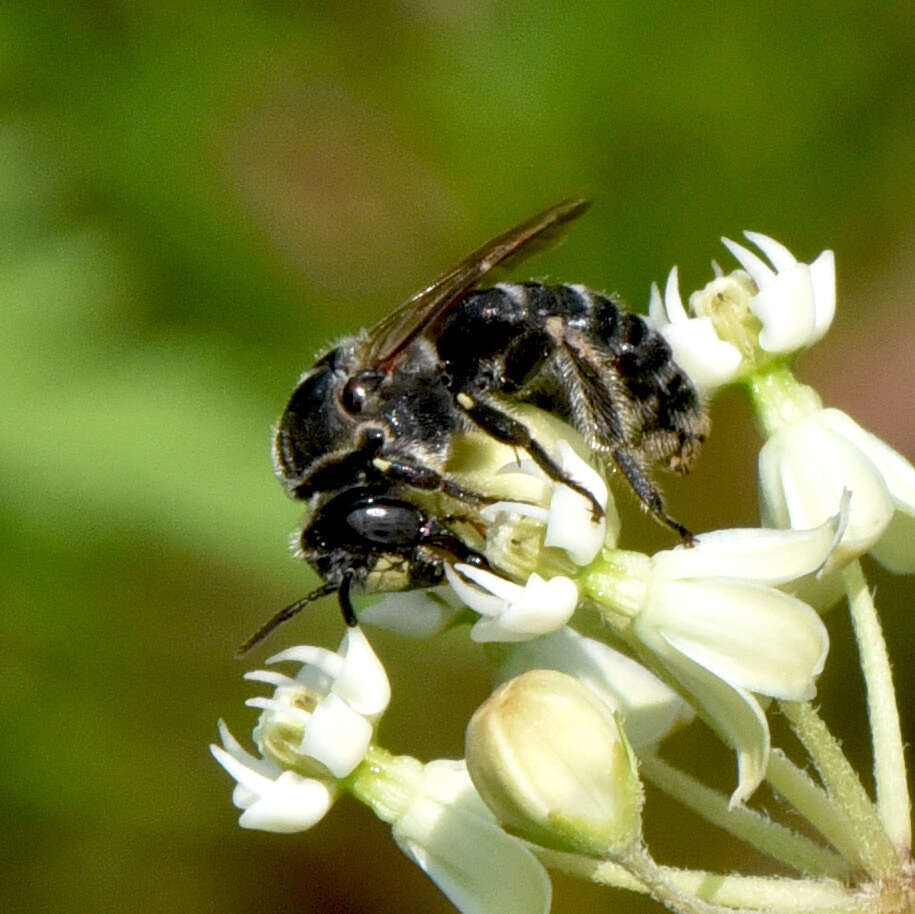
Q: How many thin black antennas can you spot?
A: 2